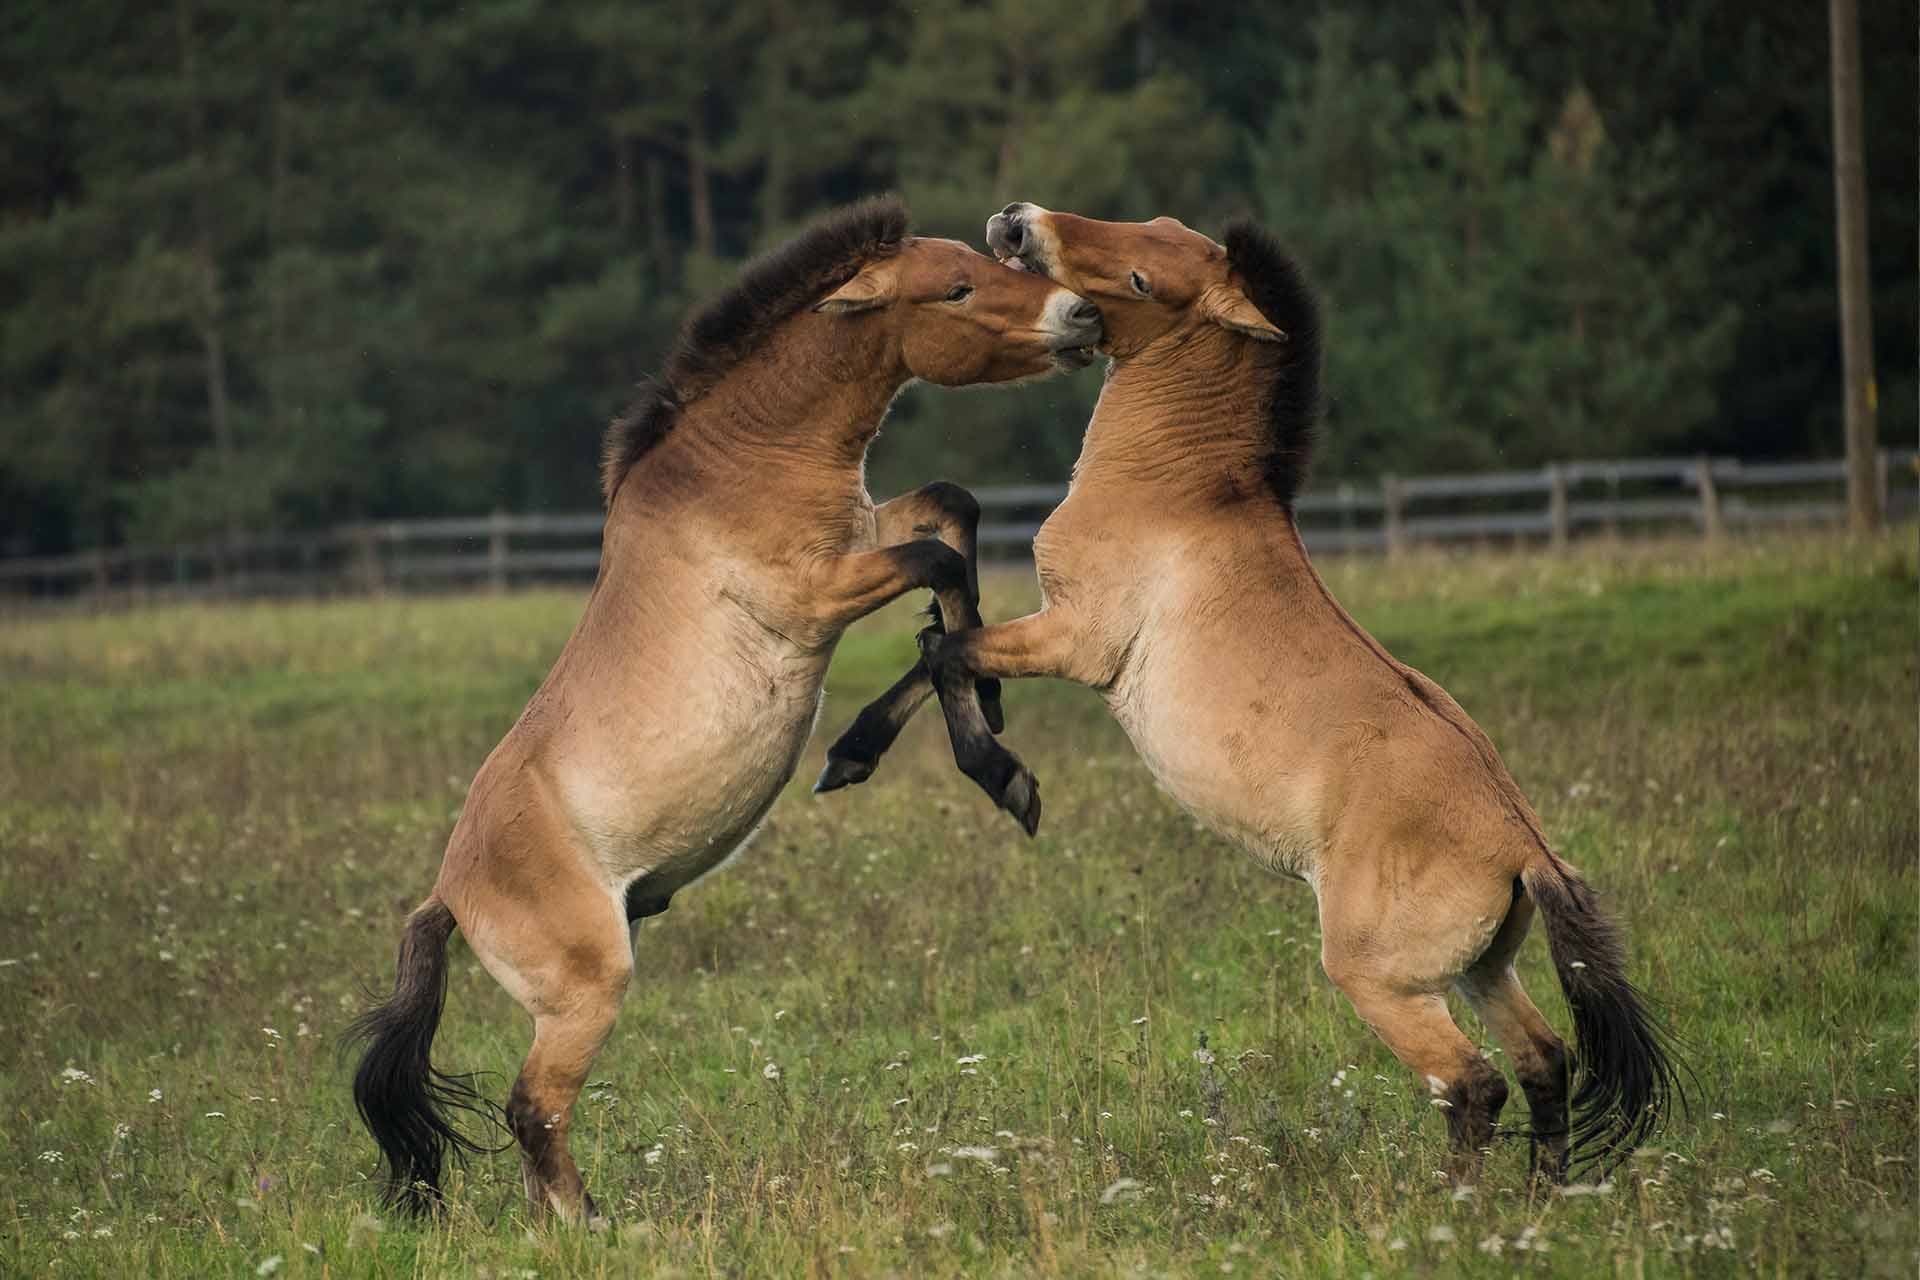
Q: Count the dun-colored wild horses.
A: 2